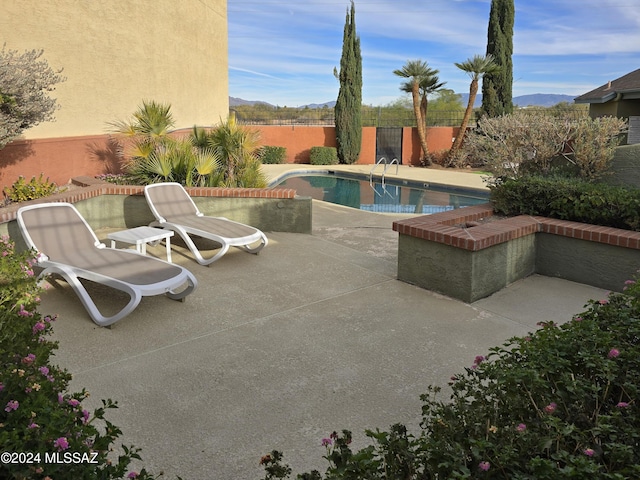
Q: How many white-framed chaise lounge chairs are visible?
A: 2